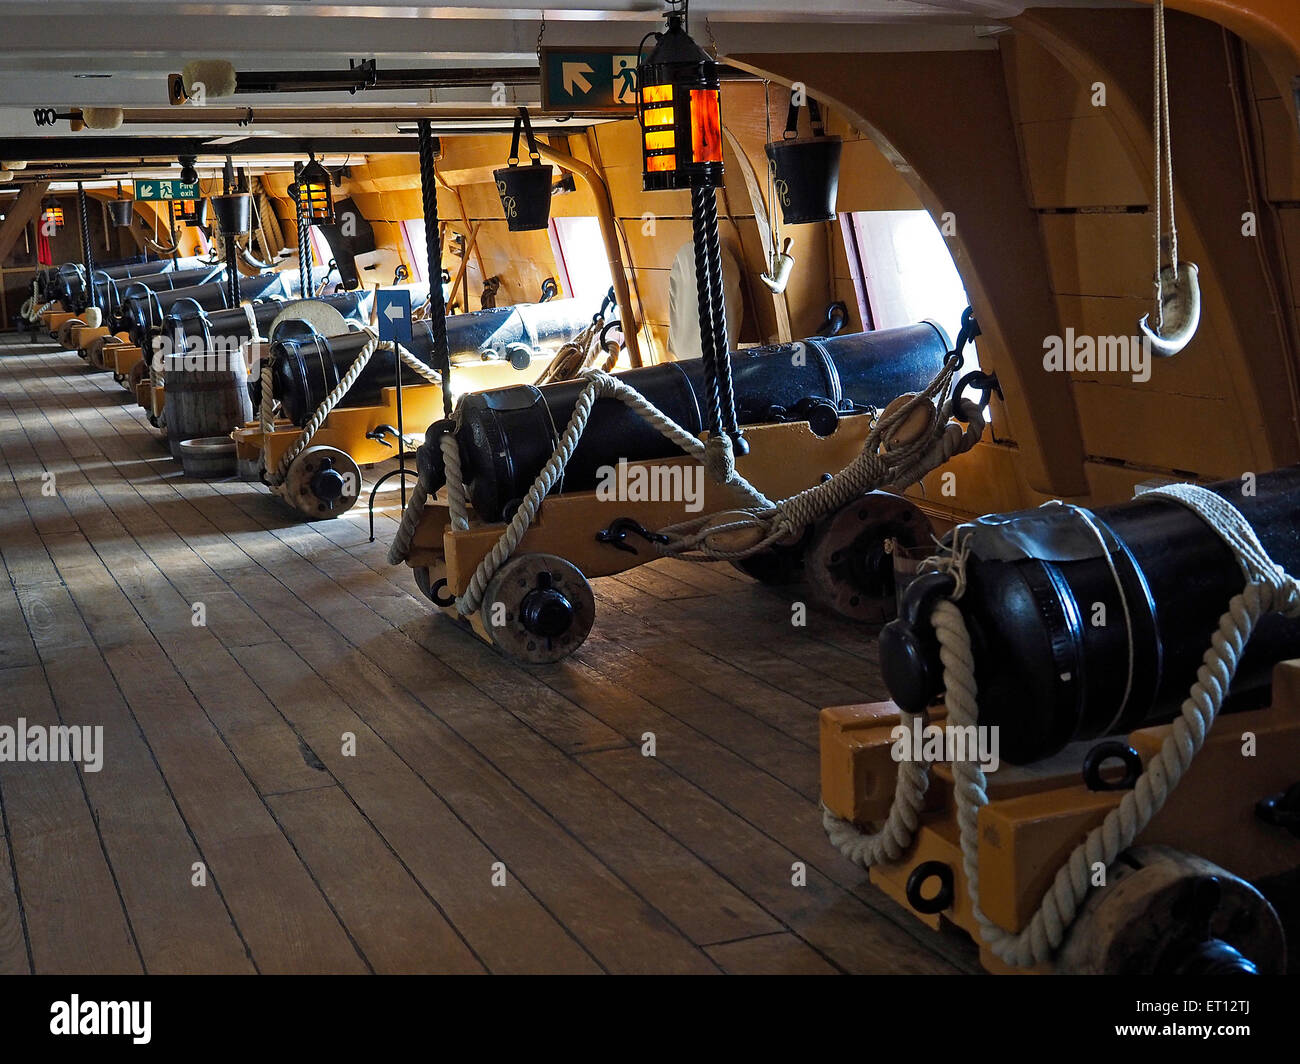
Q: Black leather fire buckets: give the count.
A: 4